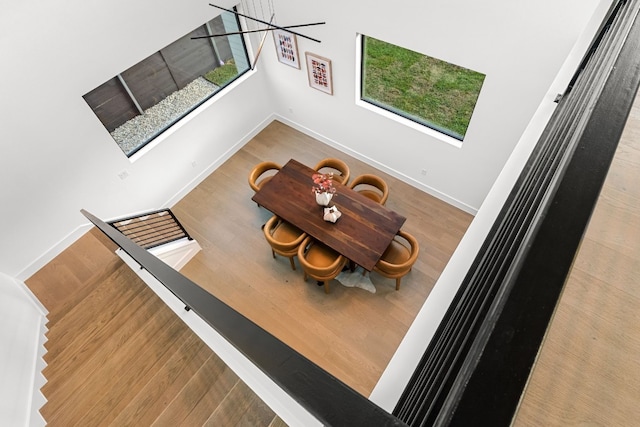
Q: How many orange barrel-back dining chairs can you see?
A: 6